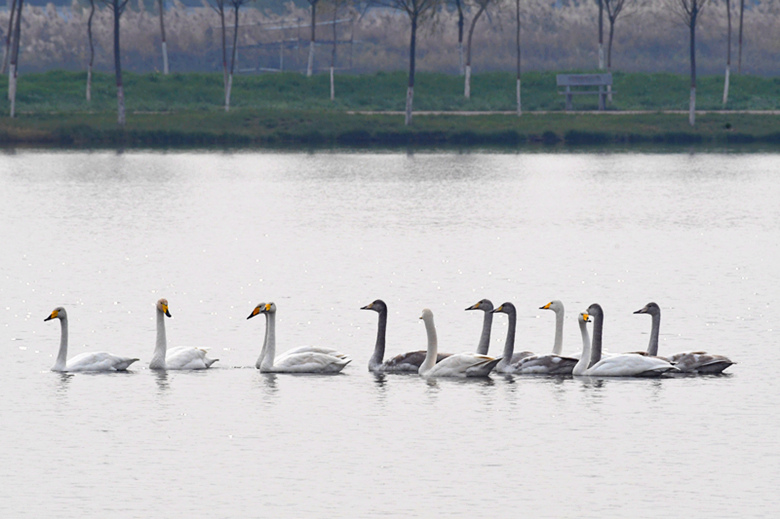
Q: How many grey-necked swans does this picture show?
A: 5